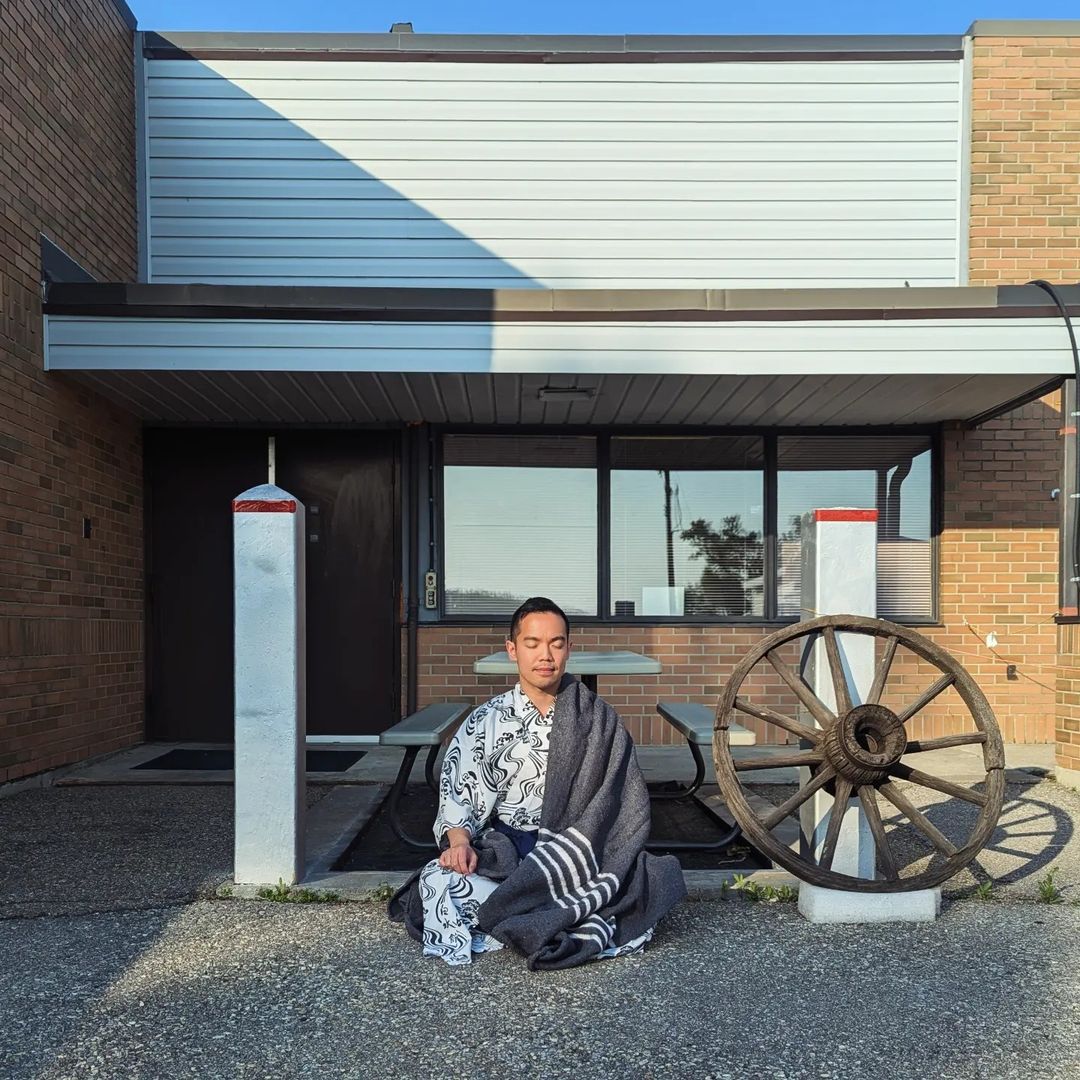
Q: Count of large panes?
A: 3